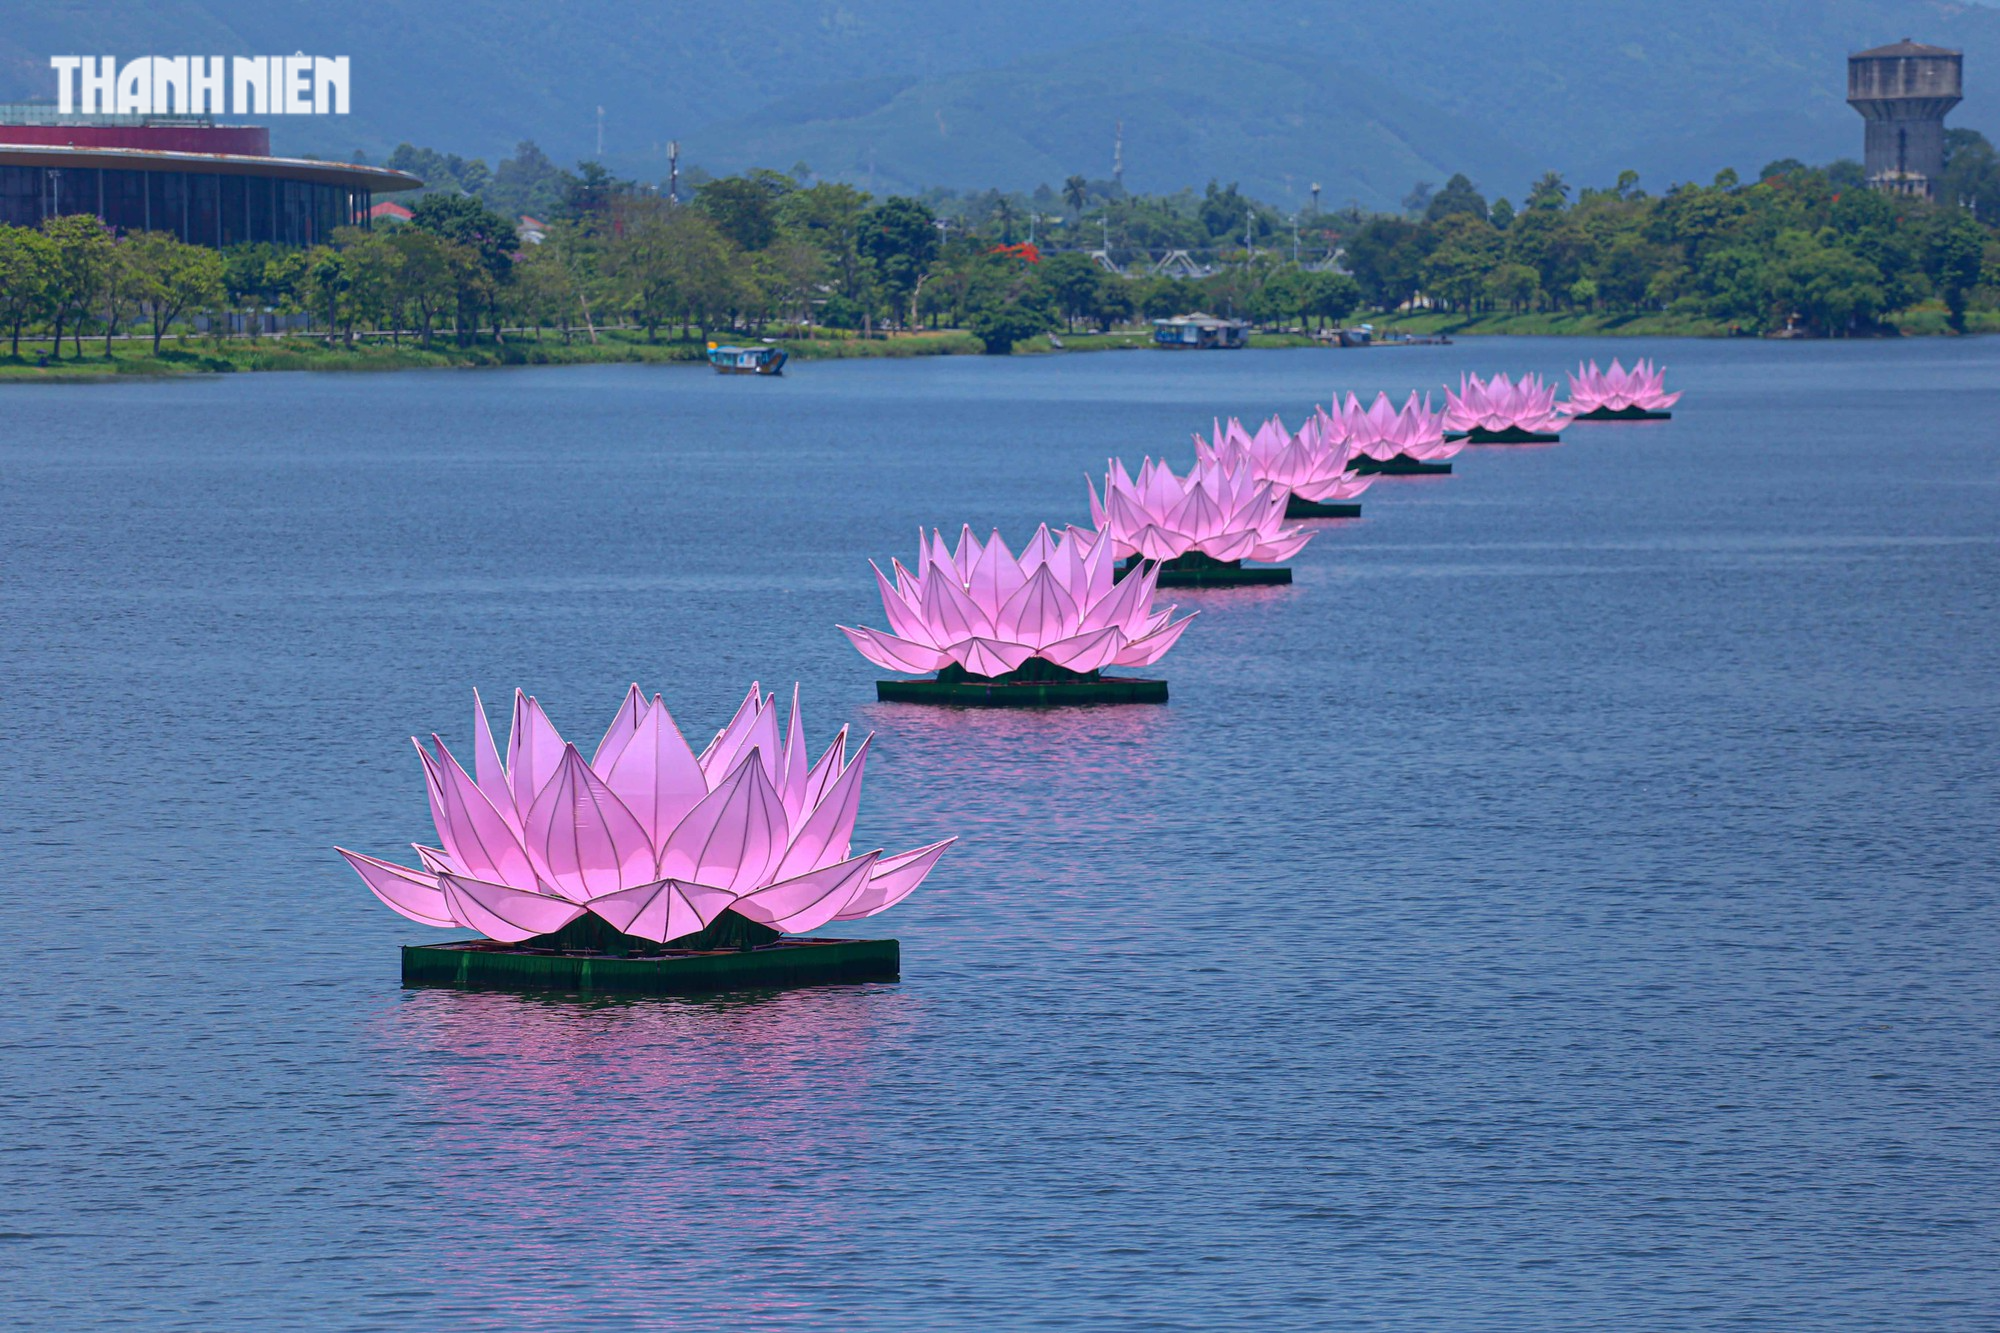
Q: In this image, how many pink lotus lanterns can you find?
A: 7